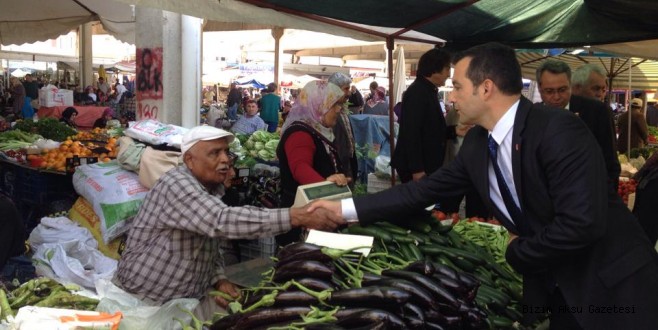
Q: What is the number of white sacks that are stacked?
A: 2